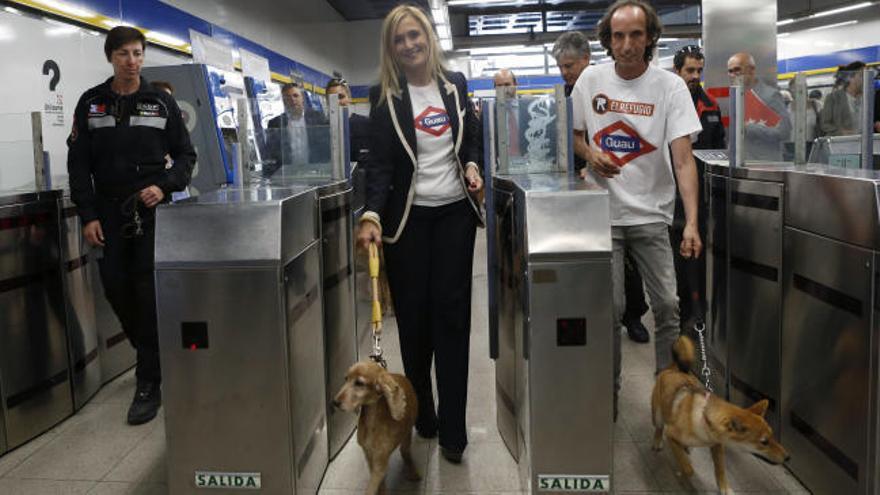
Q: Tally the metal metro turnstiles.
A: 4